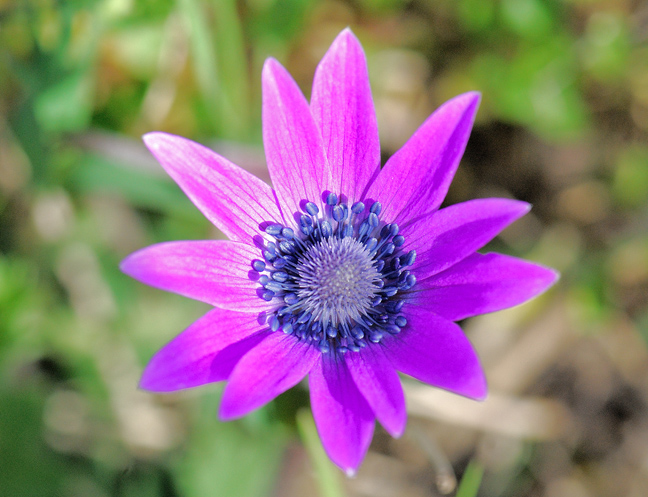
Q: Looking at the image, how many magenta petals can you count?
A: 12